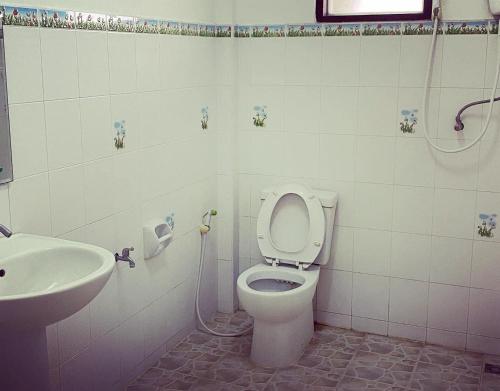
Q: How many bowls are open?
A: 1